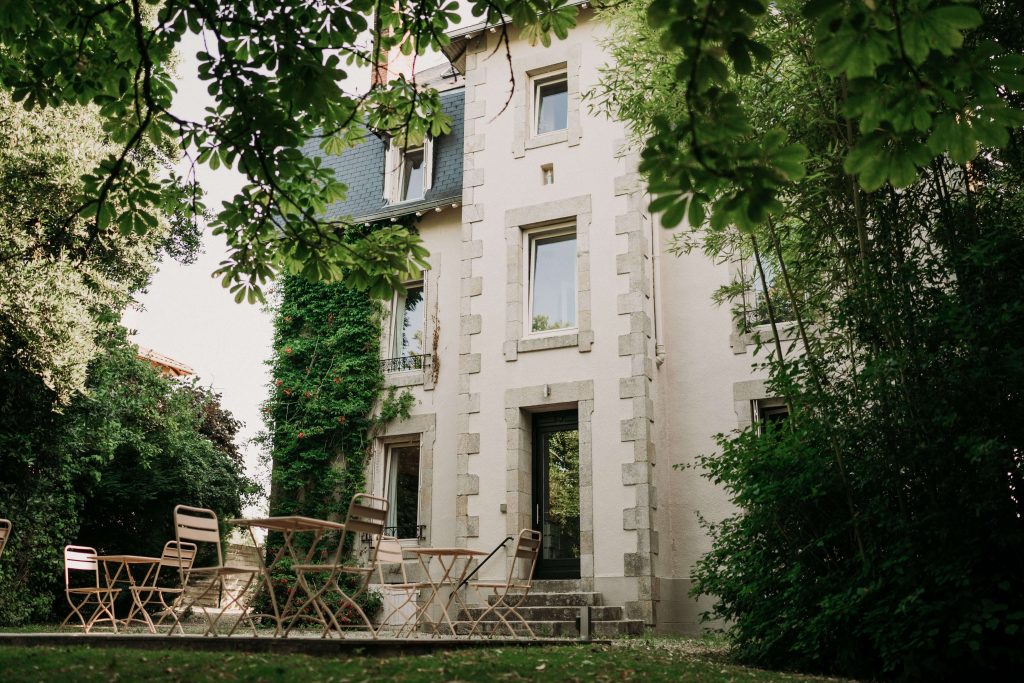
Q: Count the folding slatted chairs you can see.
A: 7